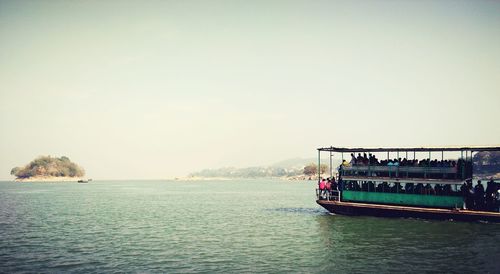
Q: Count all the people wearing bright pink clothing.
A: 2